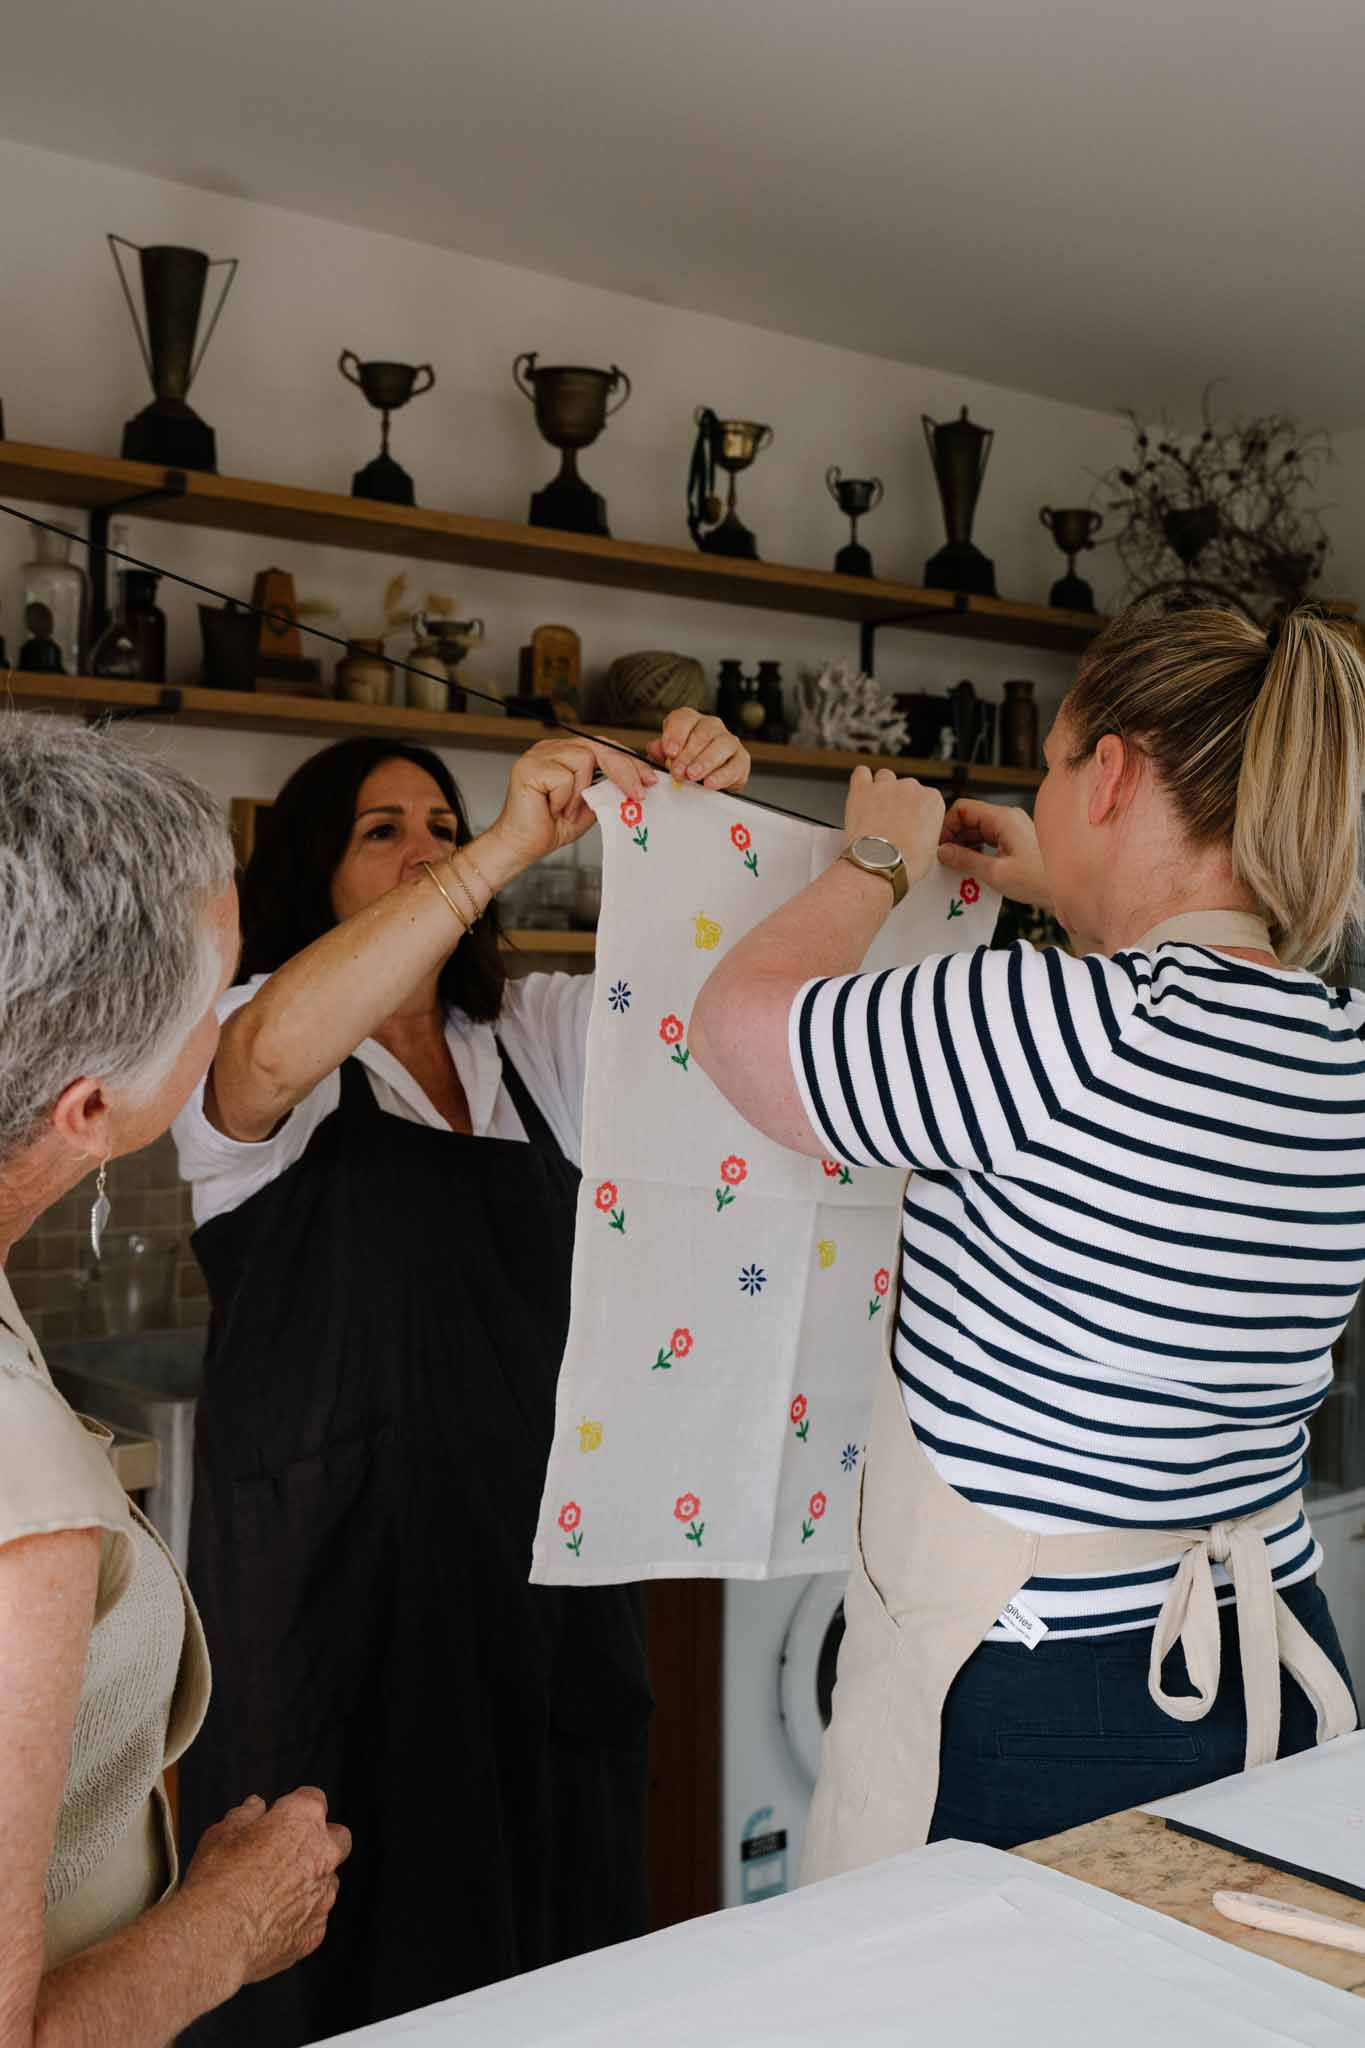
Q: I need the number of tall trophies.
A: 2